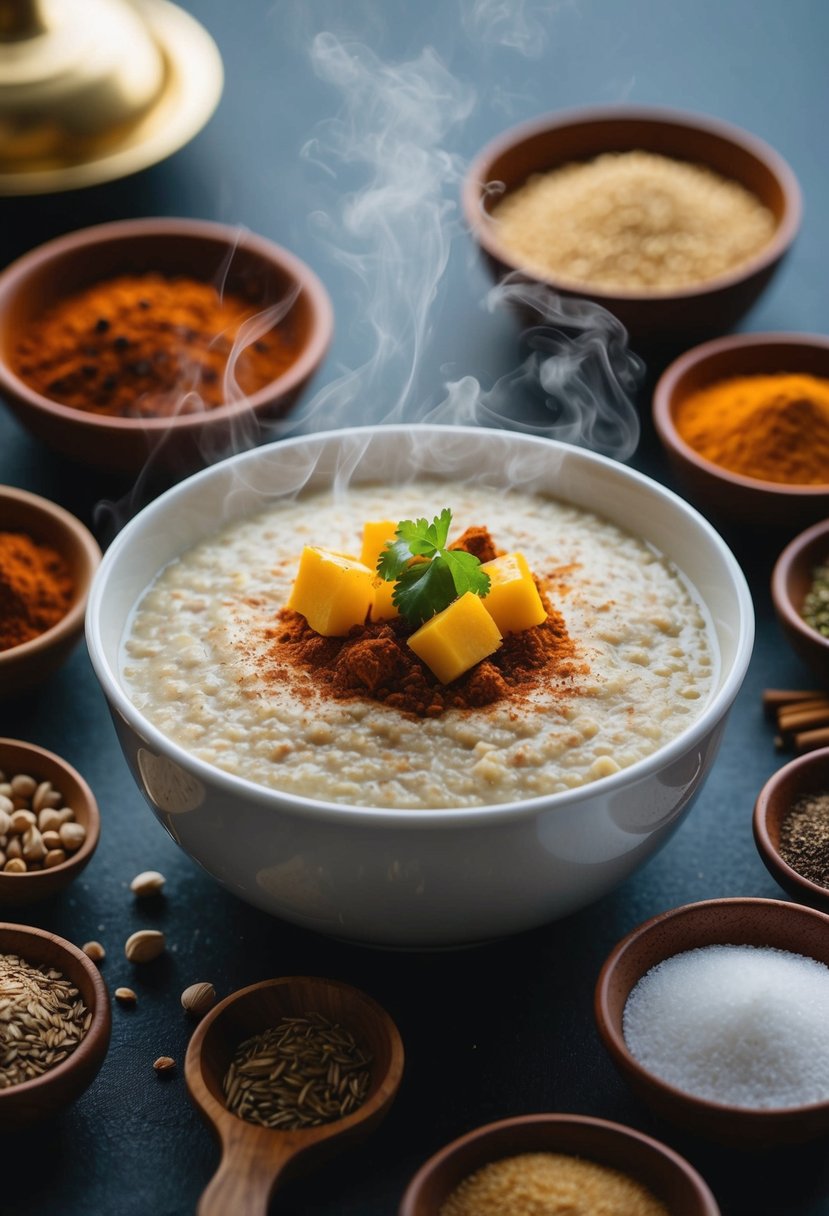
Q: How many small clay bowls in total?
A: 10